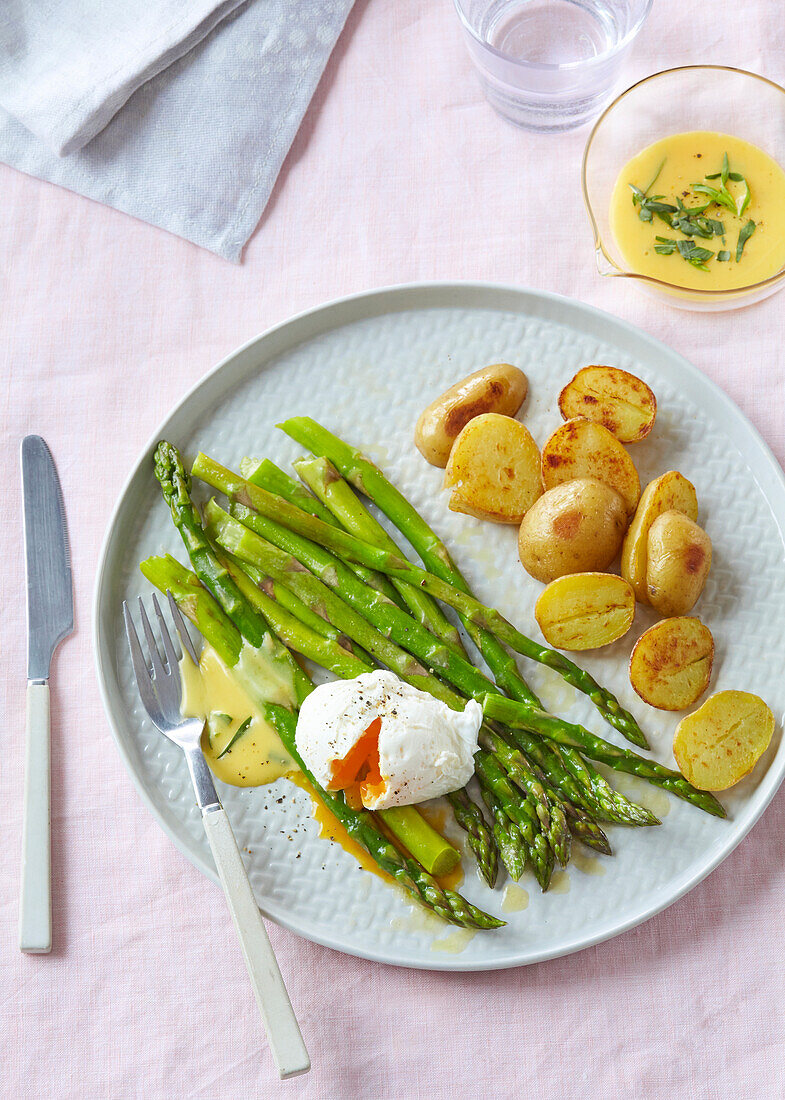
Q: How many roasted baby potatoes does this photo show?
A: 10